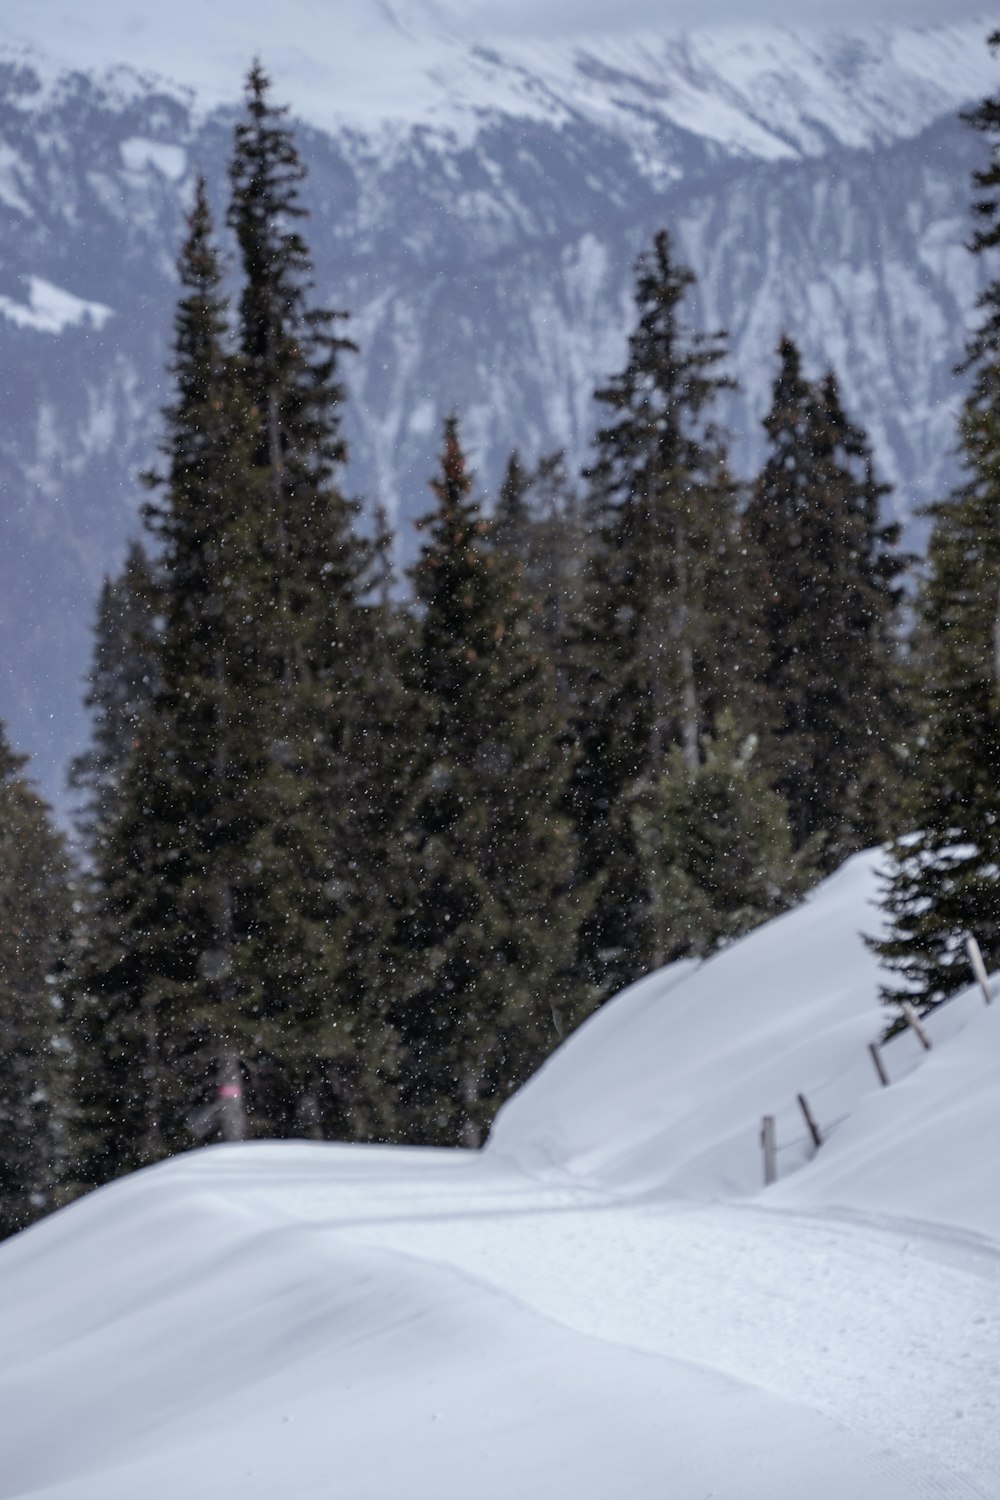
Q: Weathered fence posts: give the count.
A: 5